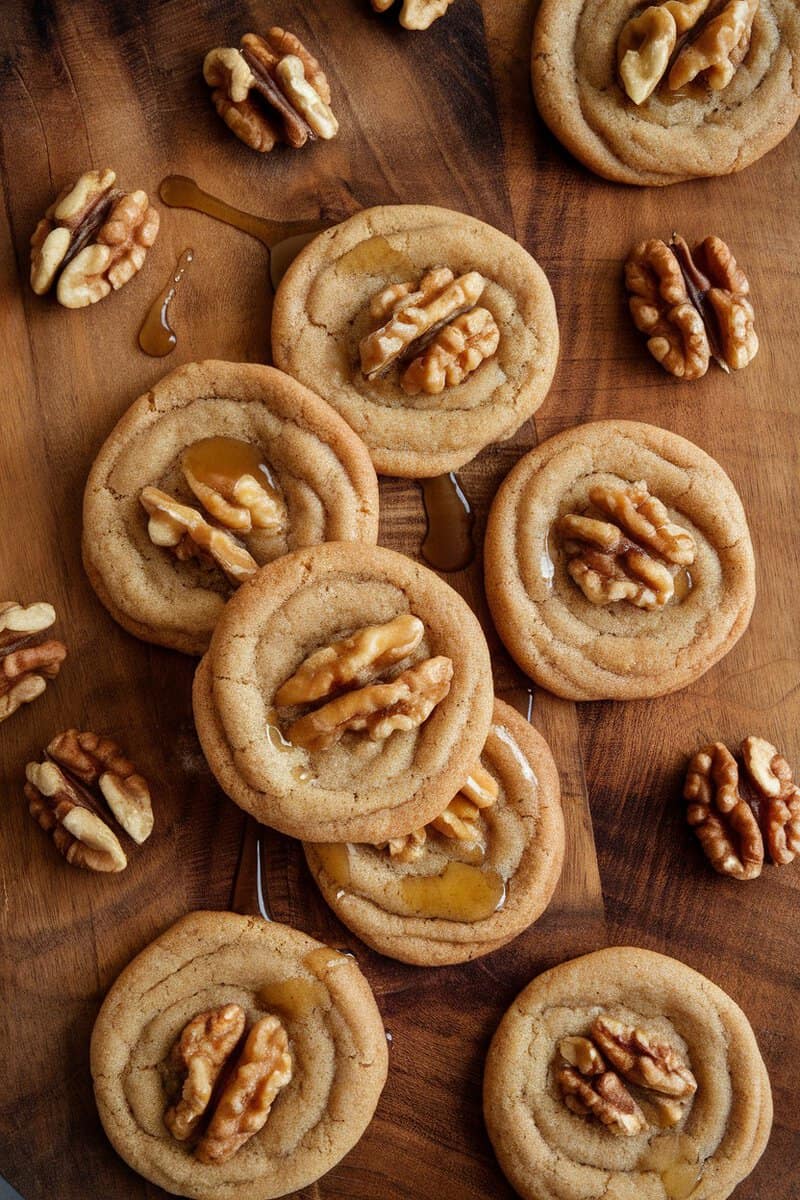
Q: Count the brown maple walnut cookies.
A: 8